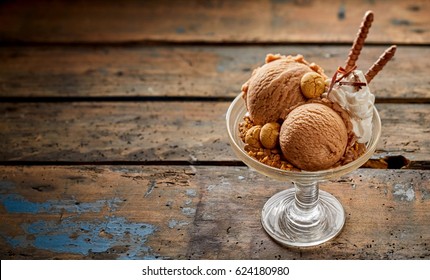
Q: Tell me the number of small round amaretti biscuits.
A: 3